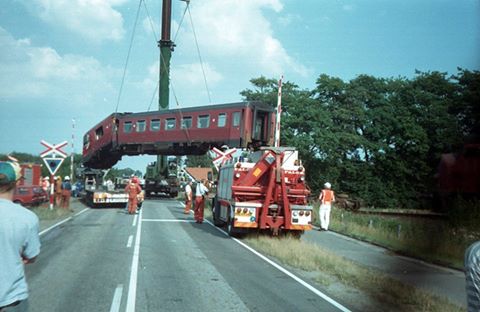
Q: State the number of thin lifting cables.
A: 4